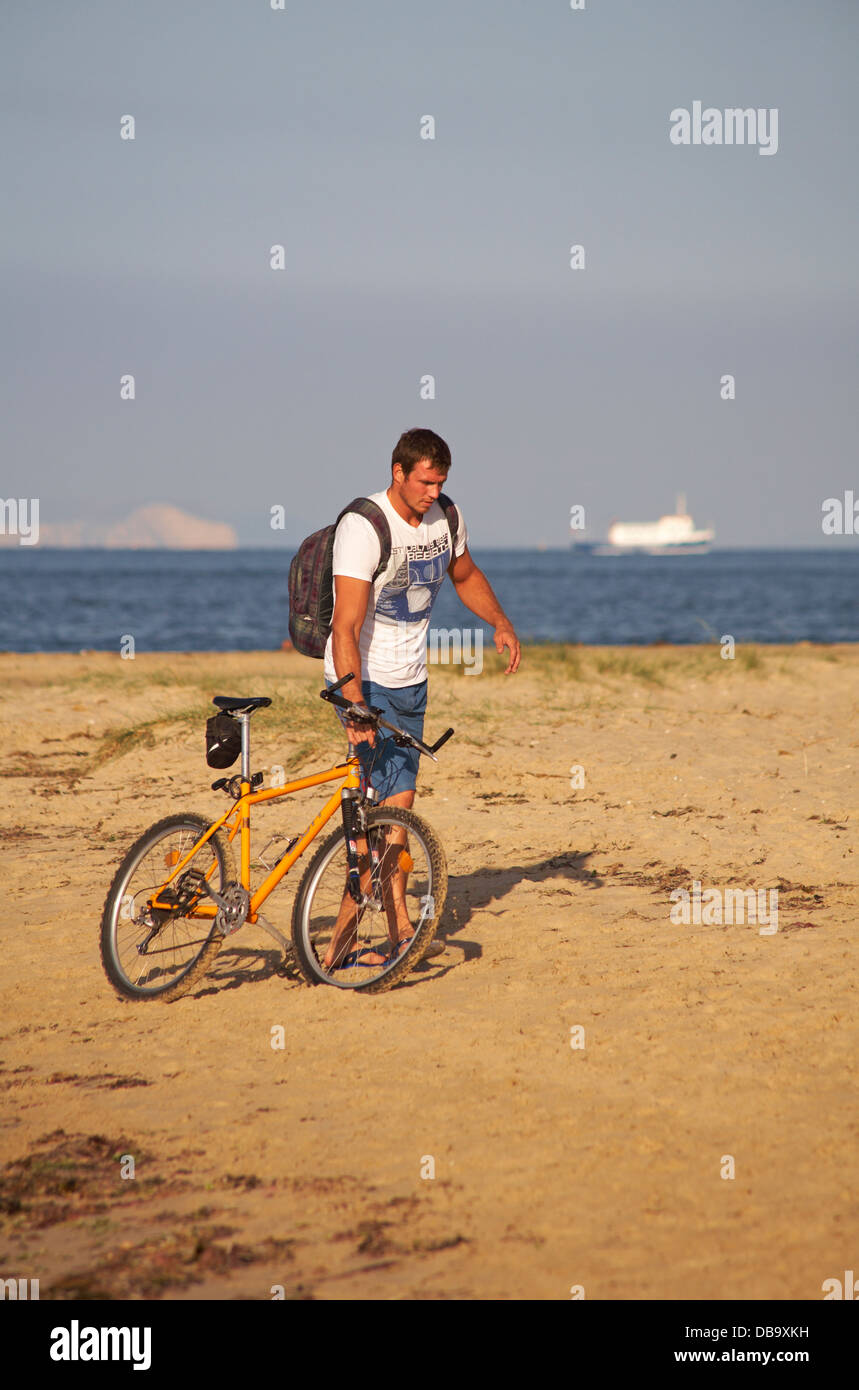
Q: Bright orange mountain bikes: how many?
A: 1